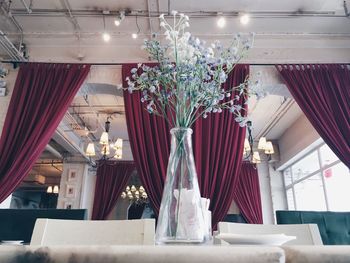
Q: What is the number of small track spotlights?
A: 5